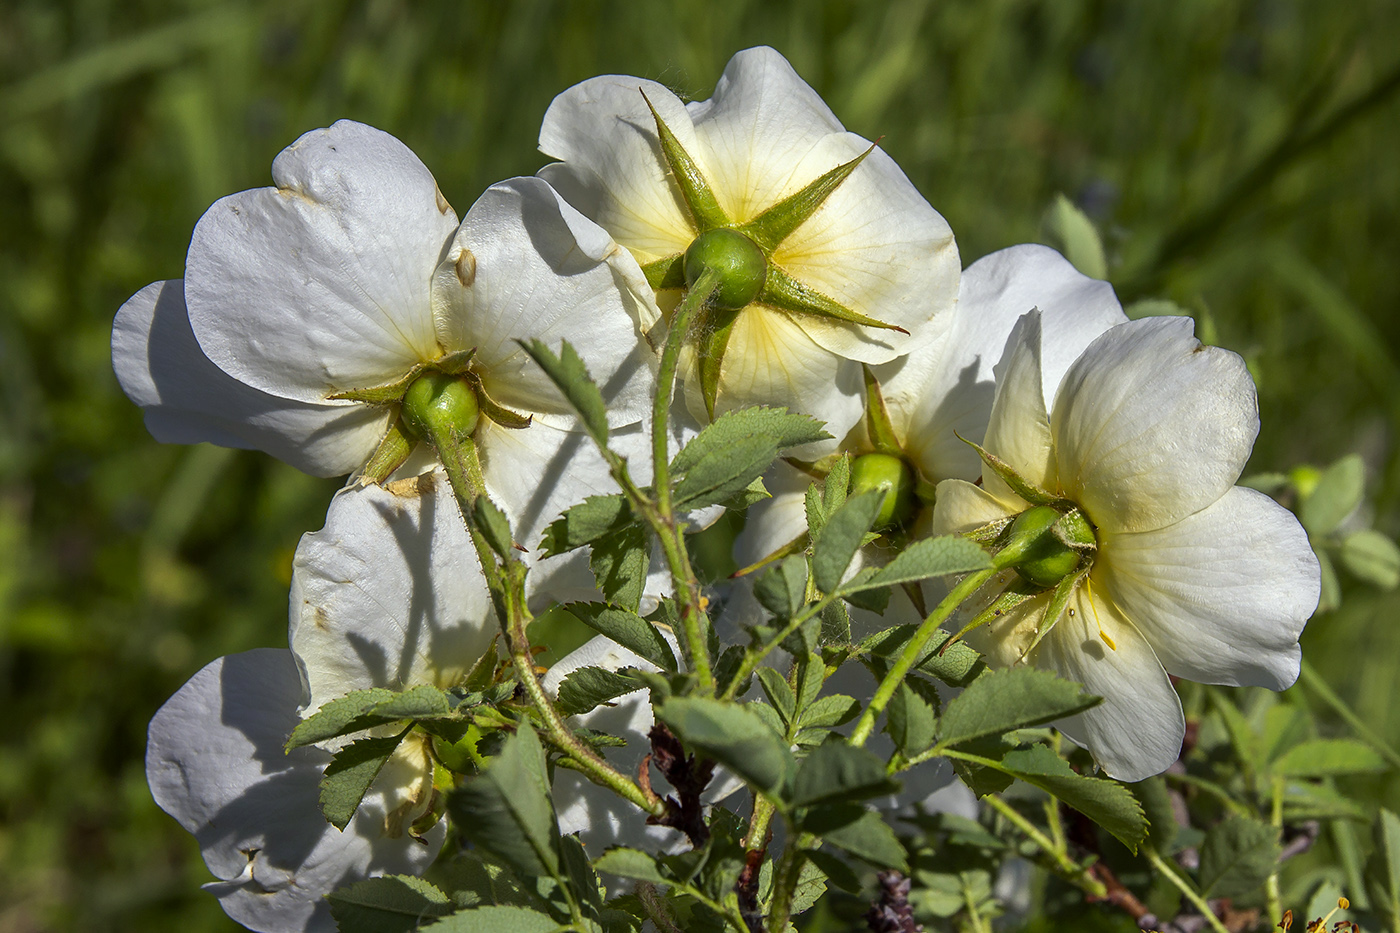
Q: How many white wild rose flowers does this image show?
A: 5